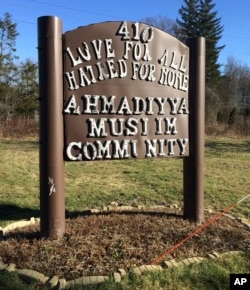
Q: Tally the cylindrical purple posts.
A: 0